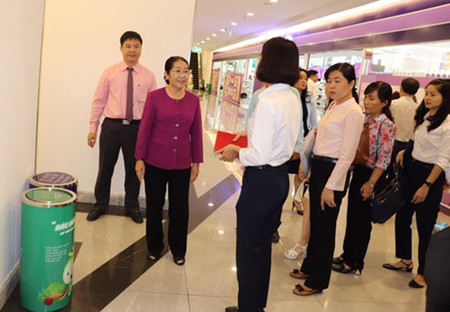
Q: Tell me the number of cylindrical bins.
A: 2